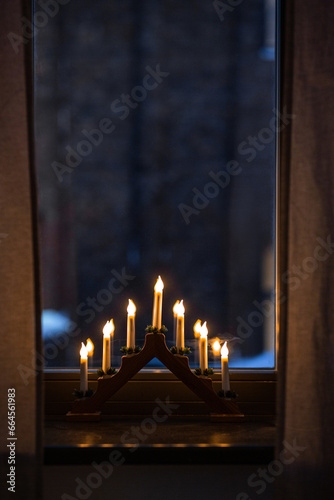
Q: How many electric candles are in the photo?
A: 7